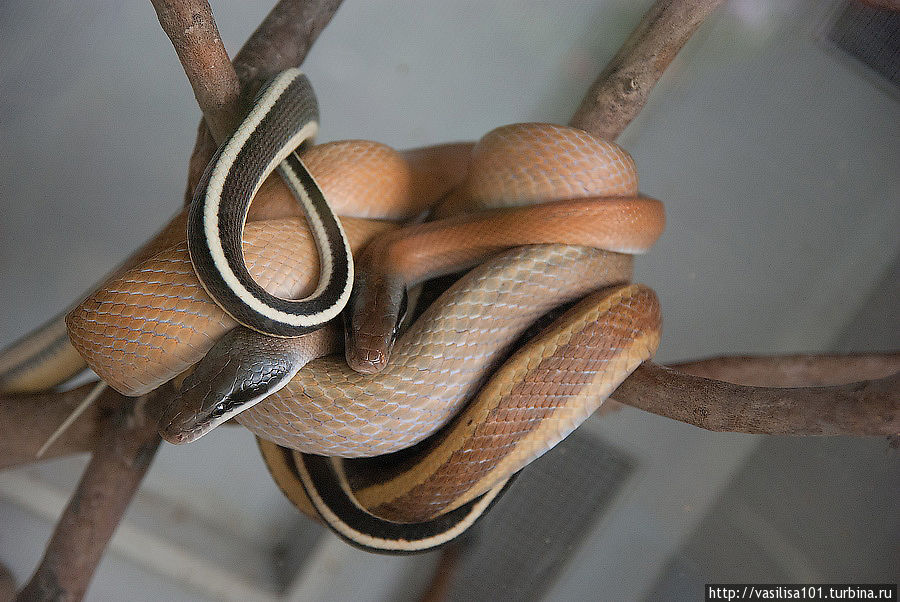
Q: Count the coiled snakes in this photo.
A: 2